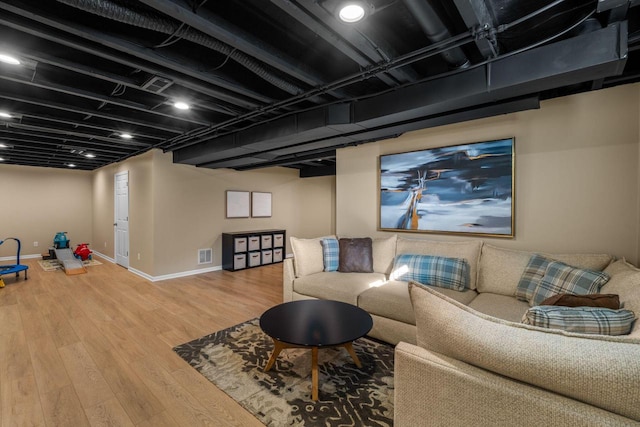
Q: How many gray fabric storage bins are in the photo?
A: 8